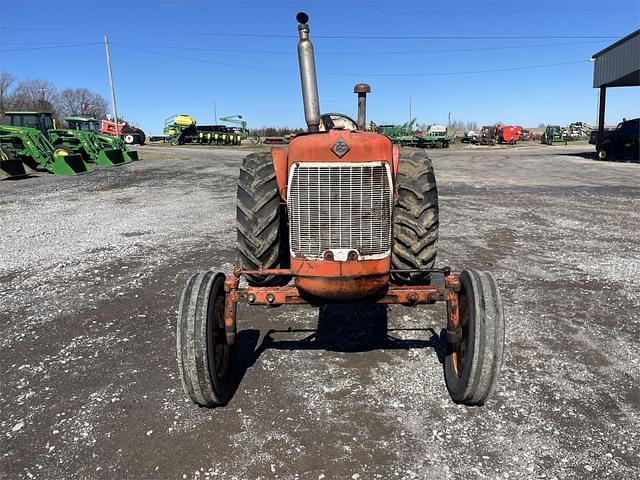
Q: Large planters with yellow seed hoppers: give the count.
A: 1